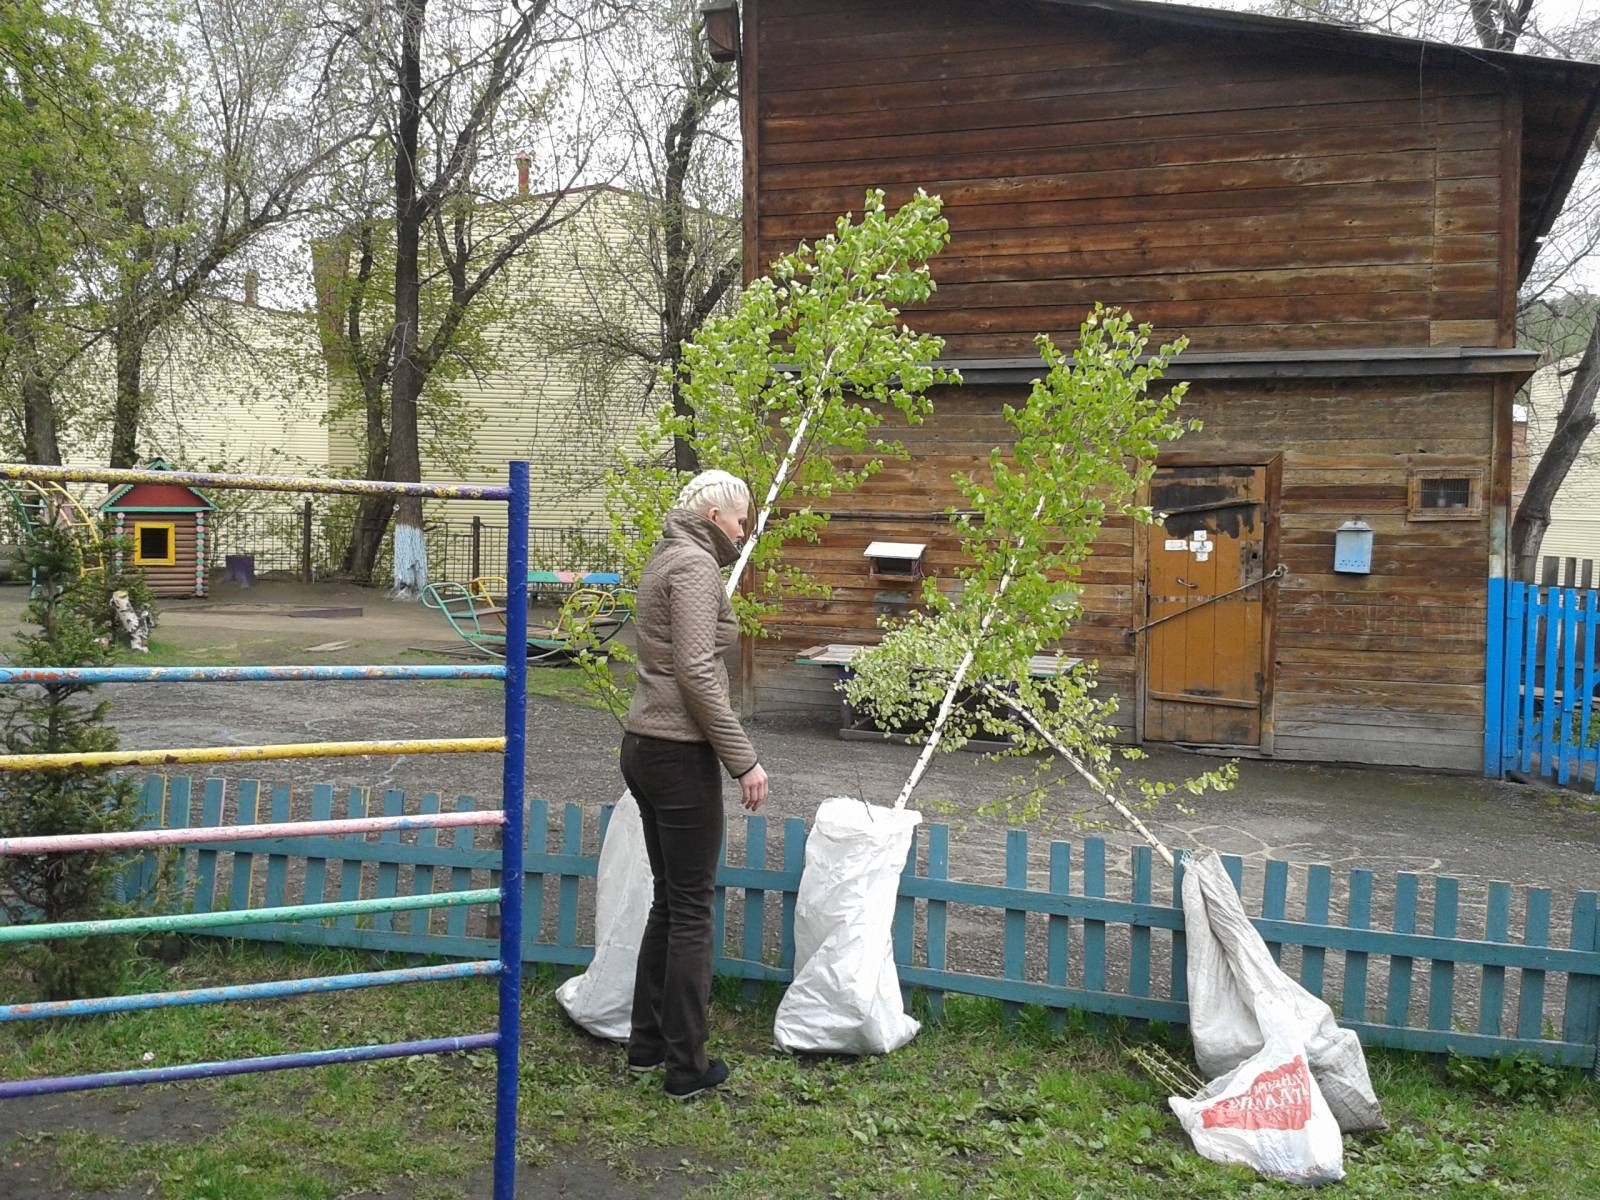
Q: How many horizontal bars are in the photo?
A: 7